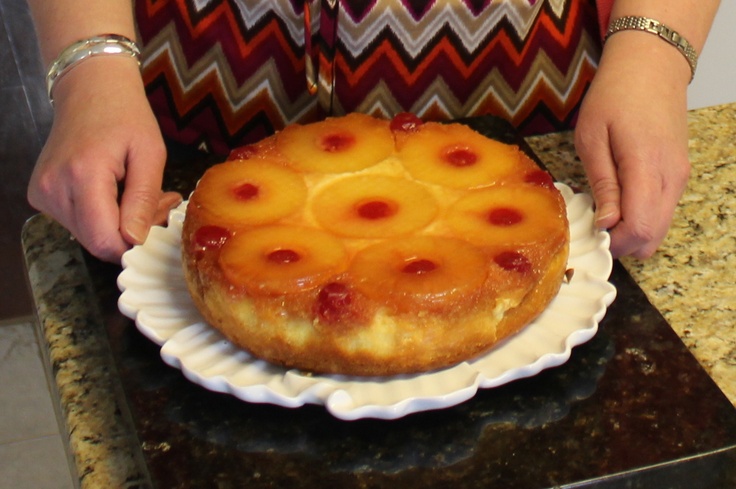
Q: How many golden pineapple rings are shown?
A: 7